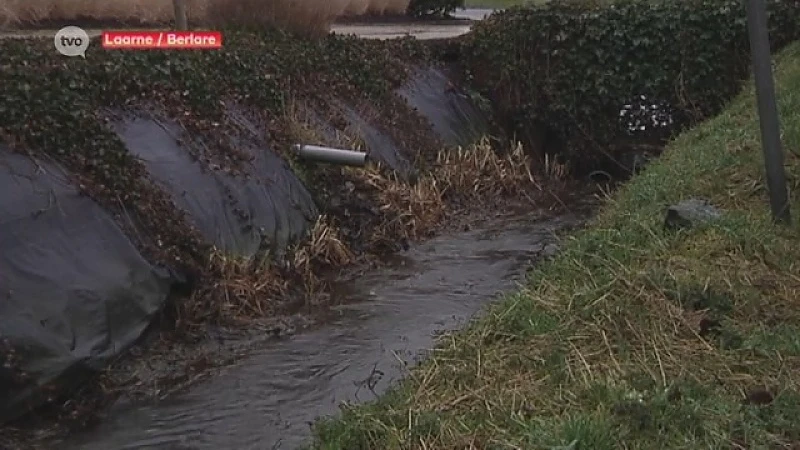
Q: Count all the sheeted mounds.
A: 4